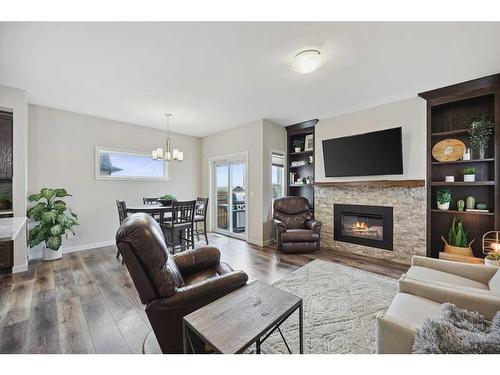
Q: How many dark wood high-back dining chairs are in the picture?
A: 4